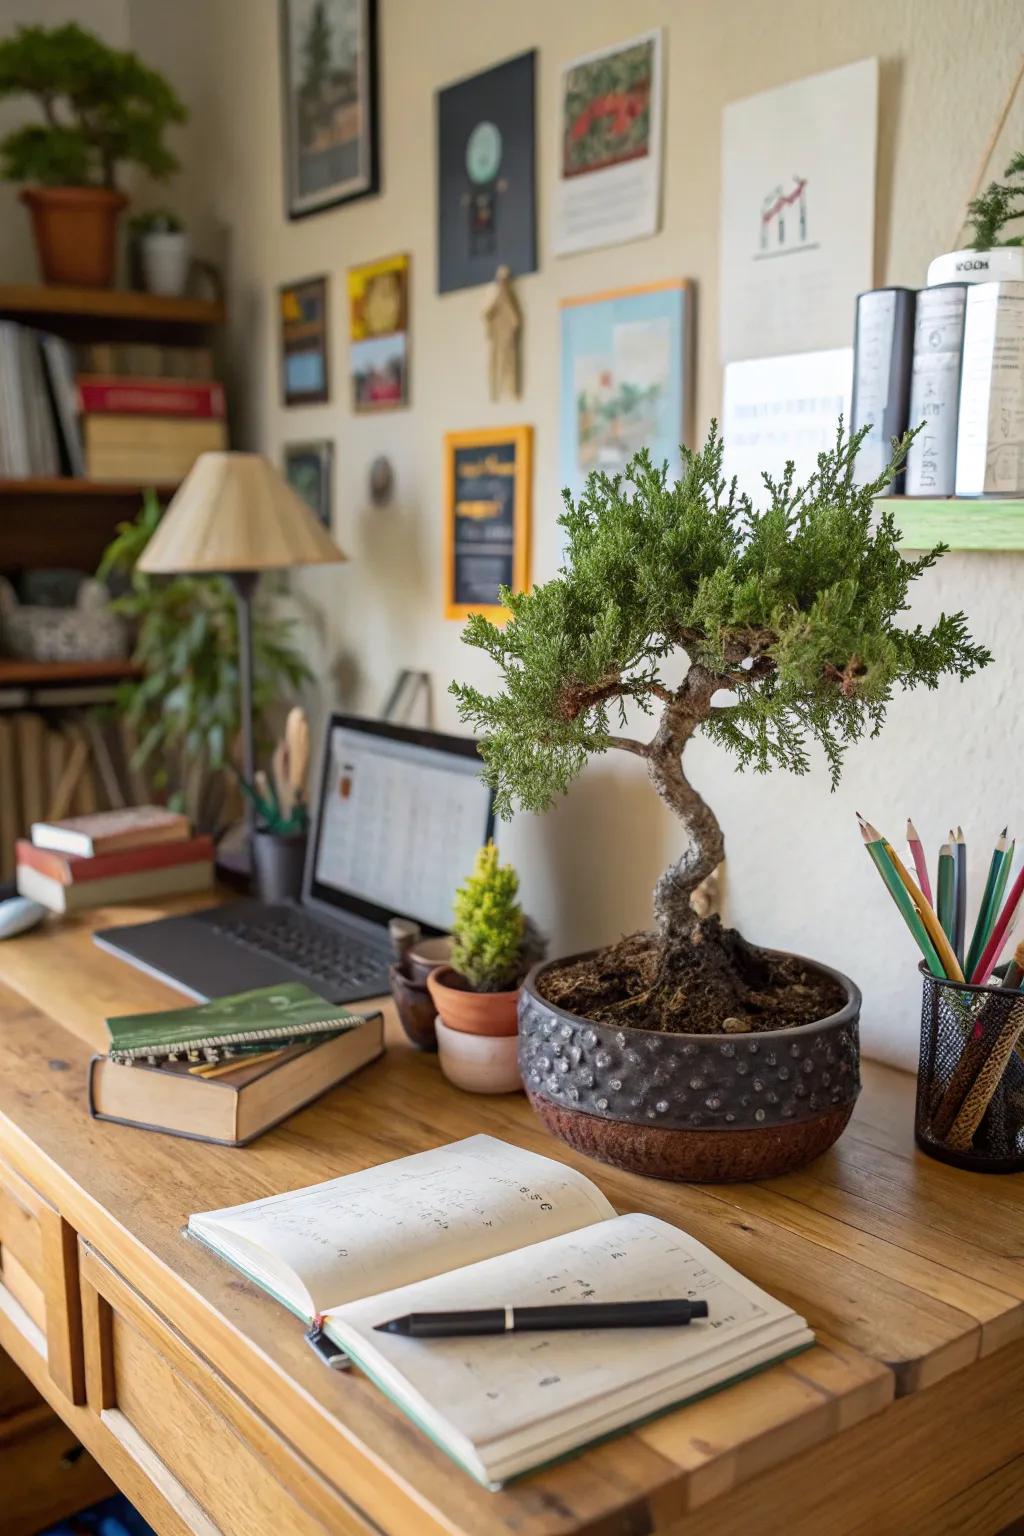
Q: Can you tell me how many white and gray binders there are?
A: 3